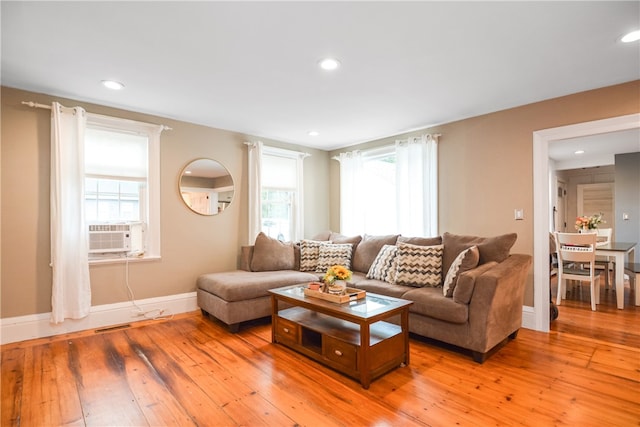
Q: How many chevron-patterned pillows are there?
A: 5